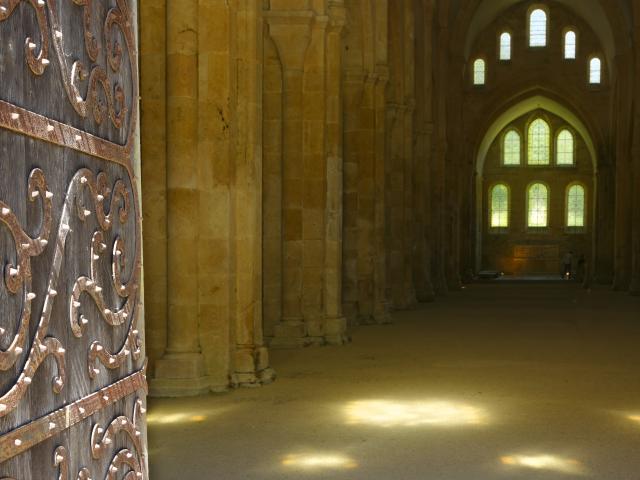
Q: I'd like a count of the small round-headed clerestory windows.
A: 5